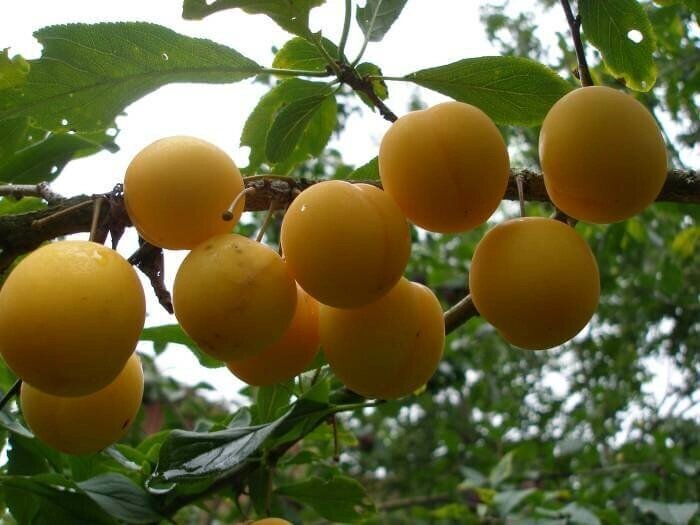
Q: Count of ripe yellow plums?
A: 10